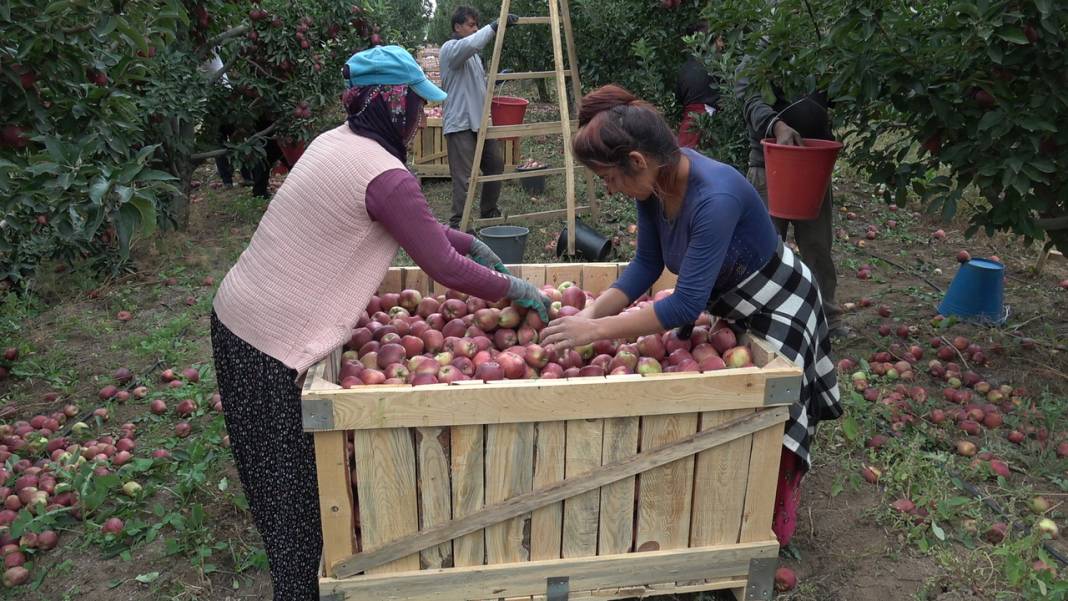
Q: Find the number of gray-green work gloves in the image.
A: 2